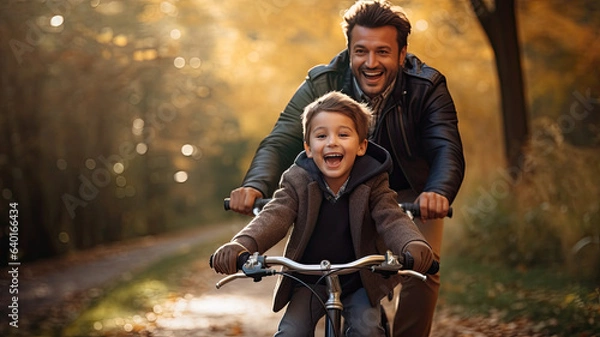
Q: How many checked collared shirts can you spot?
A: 2